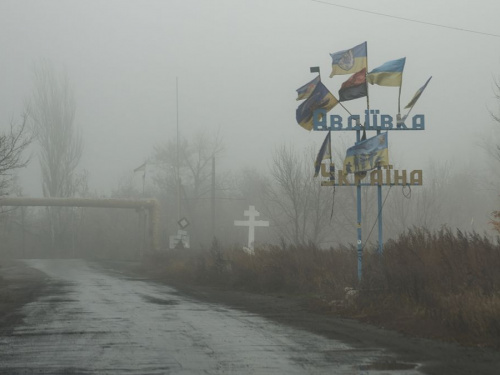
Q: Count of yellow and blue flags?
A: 7